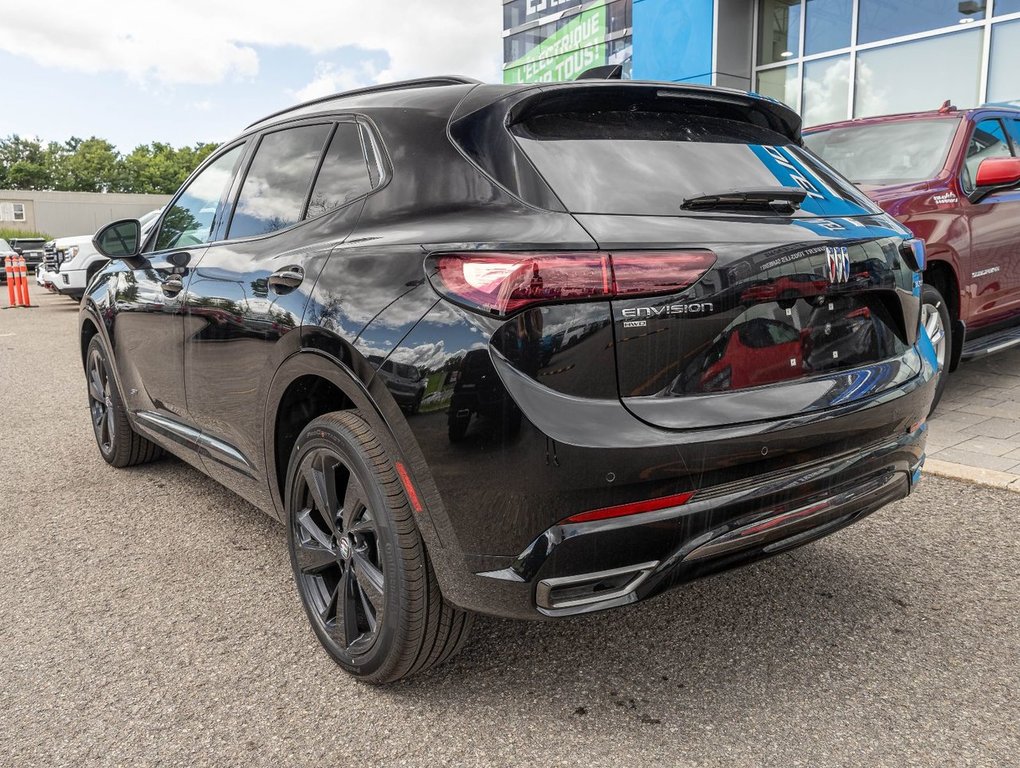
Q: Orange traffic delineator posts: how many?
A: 3